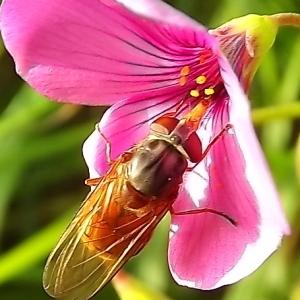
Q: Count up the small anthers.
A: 5